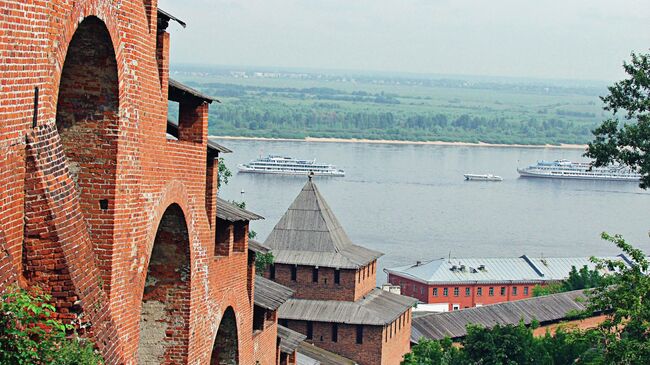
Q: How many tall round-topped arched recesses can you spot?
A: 3